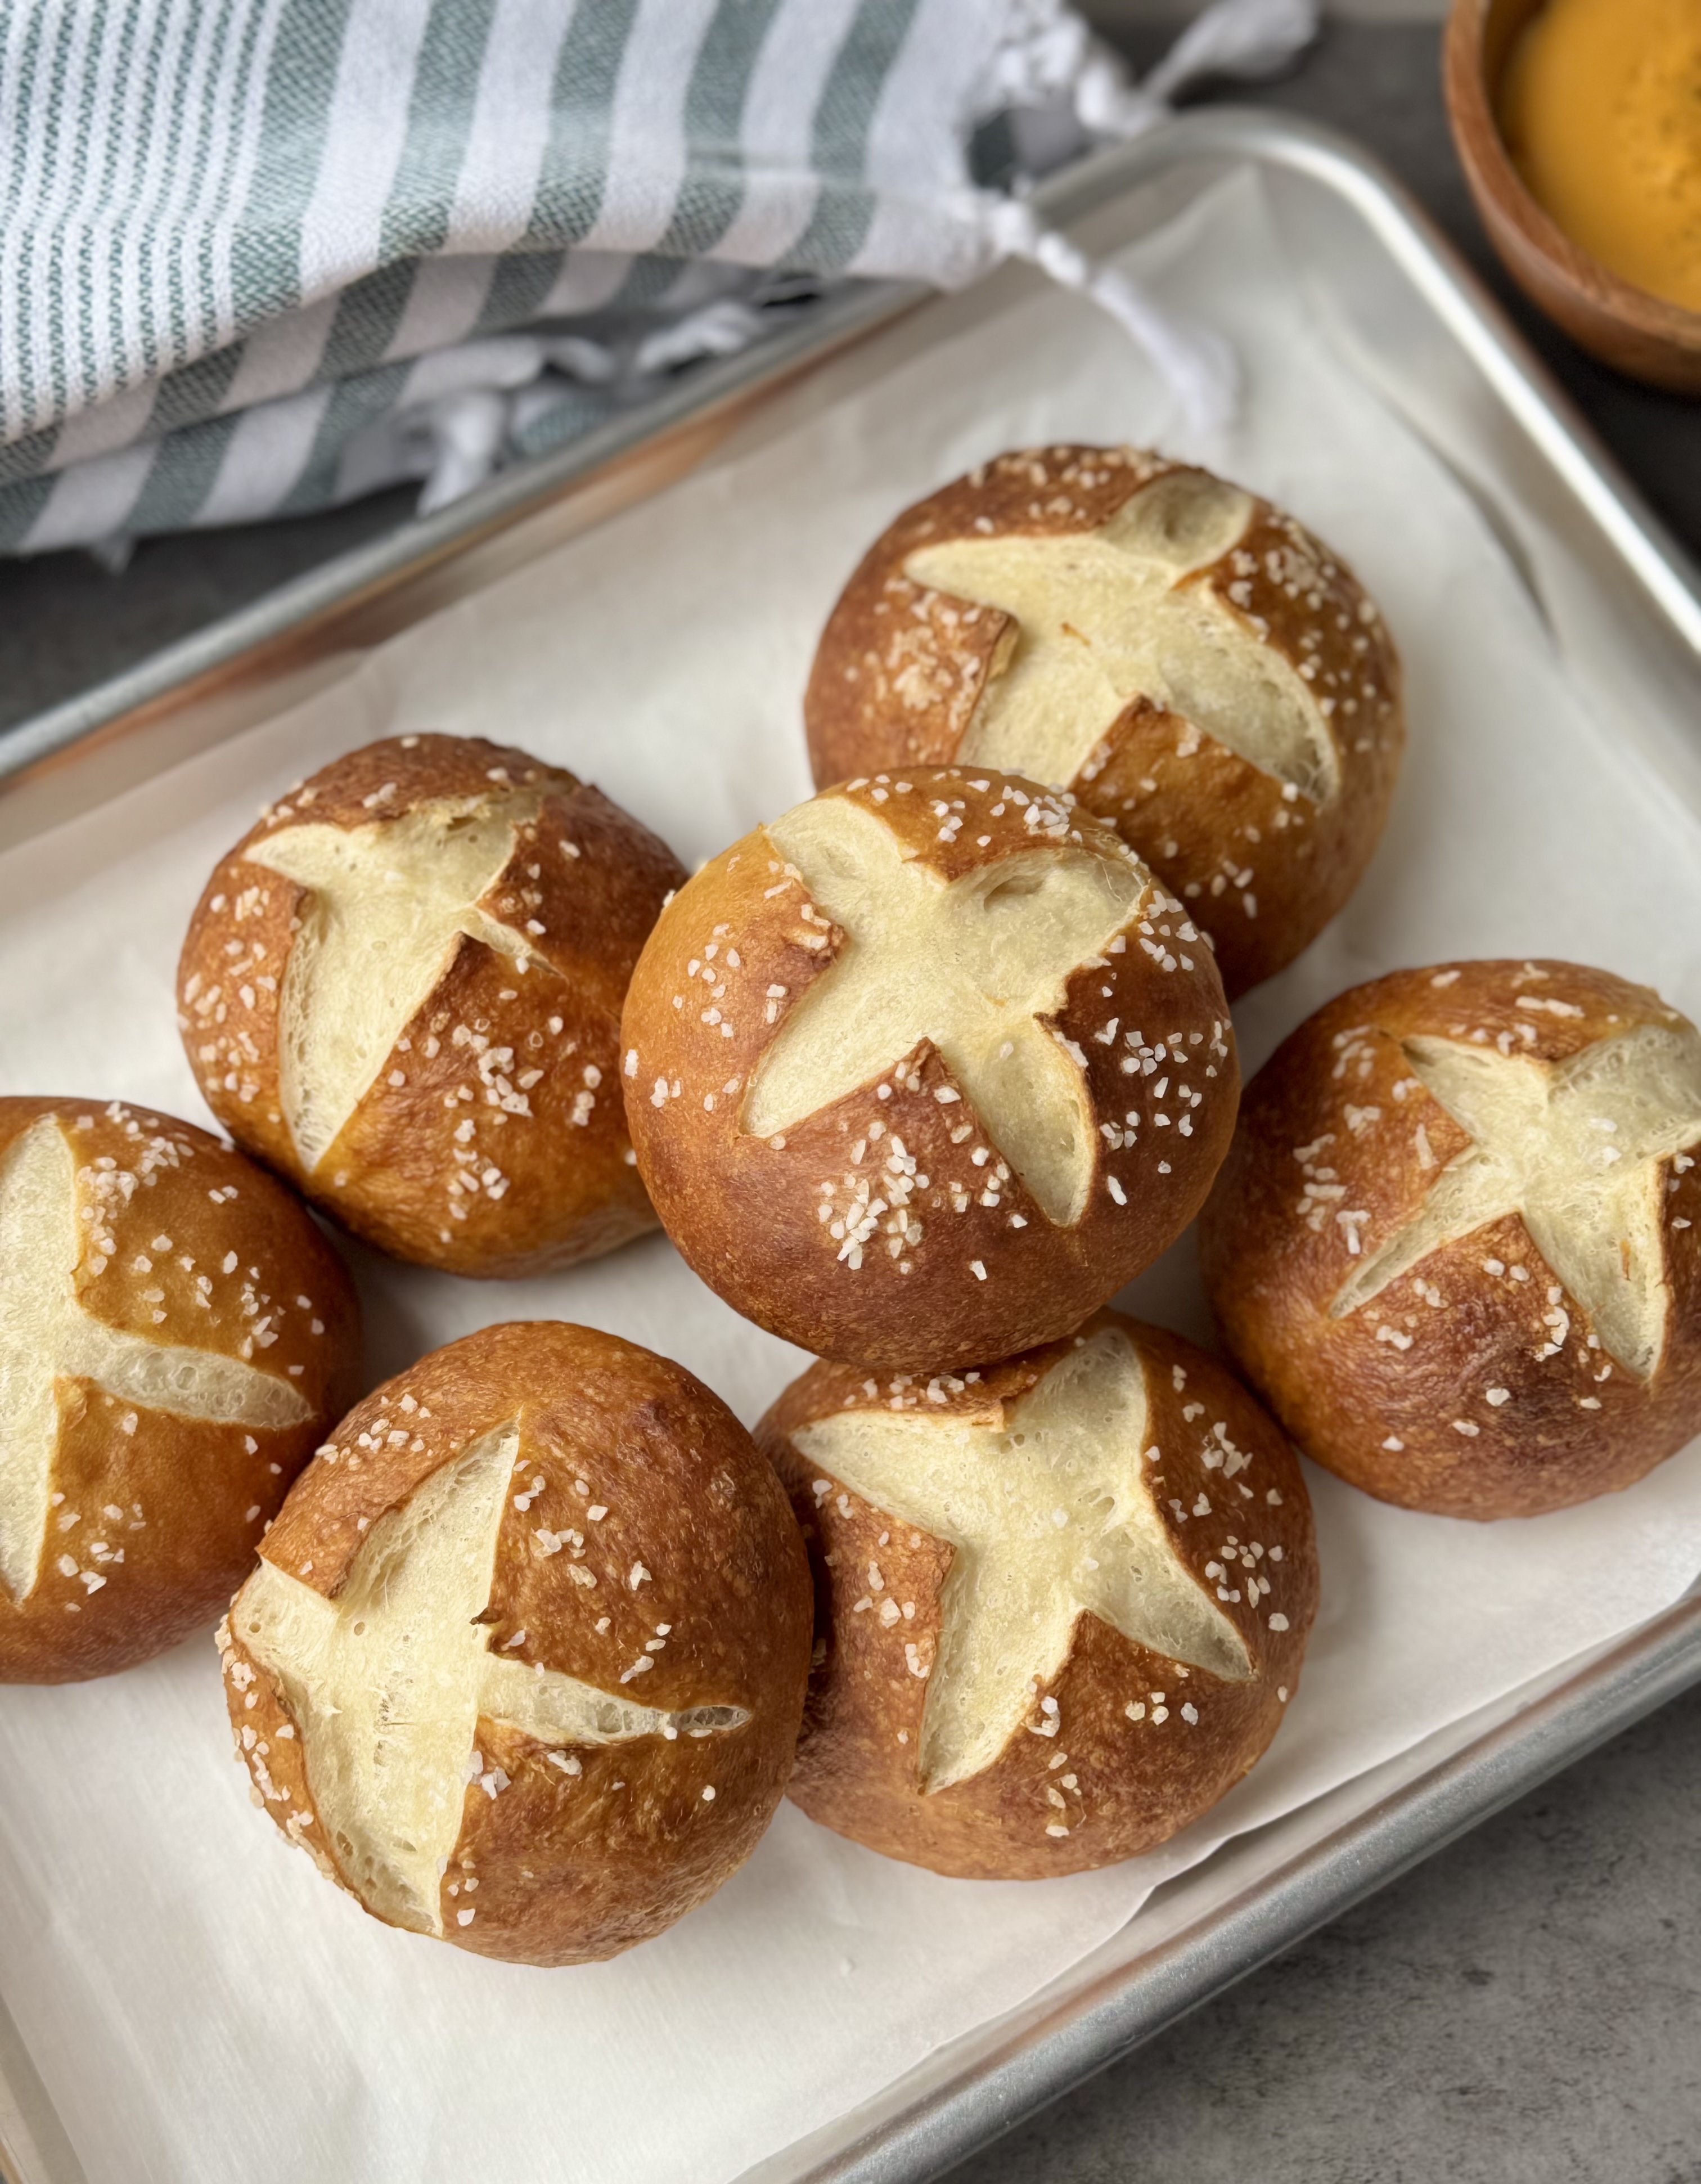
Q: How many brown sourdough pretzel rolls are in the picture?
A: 7